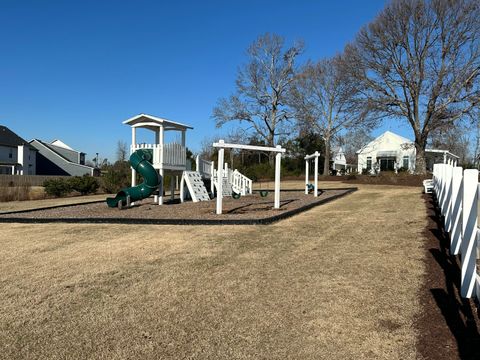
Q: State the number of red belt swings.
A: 0